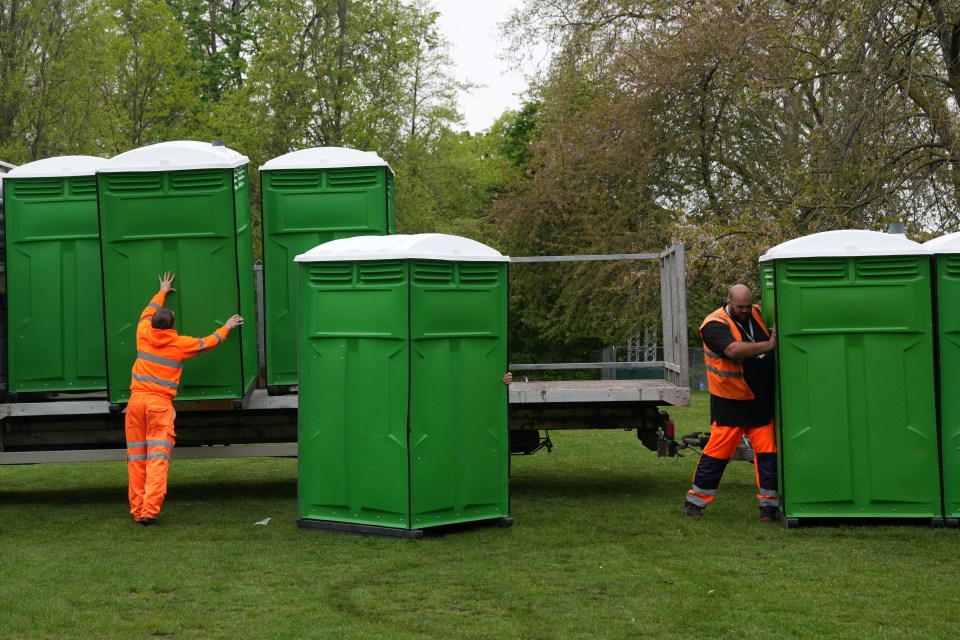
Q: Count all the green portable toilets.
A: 6